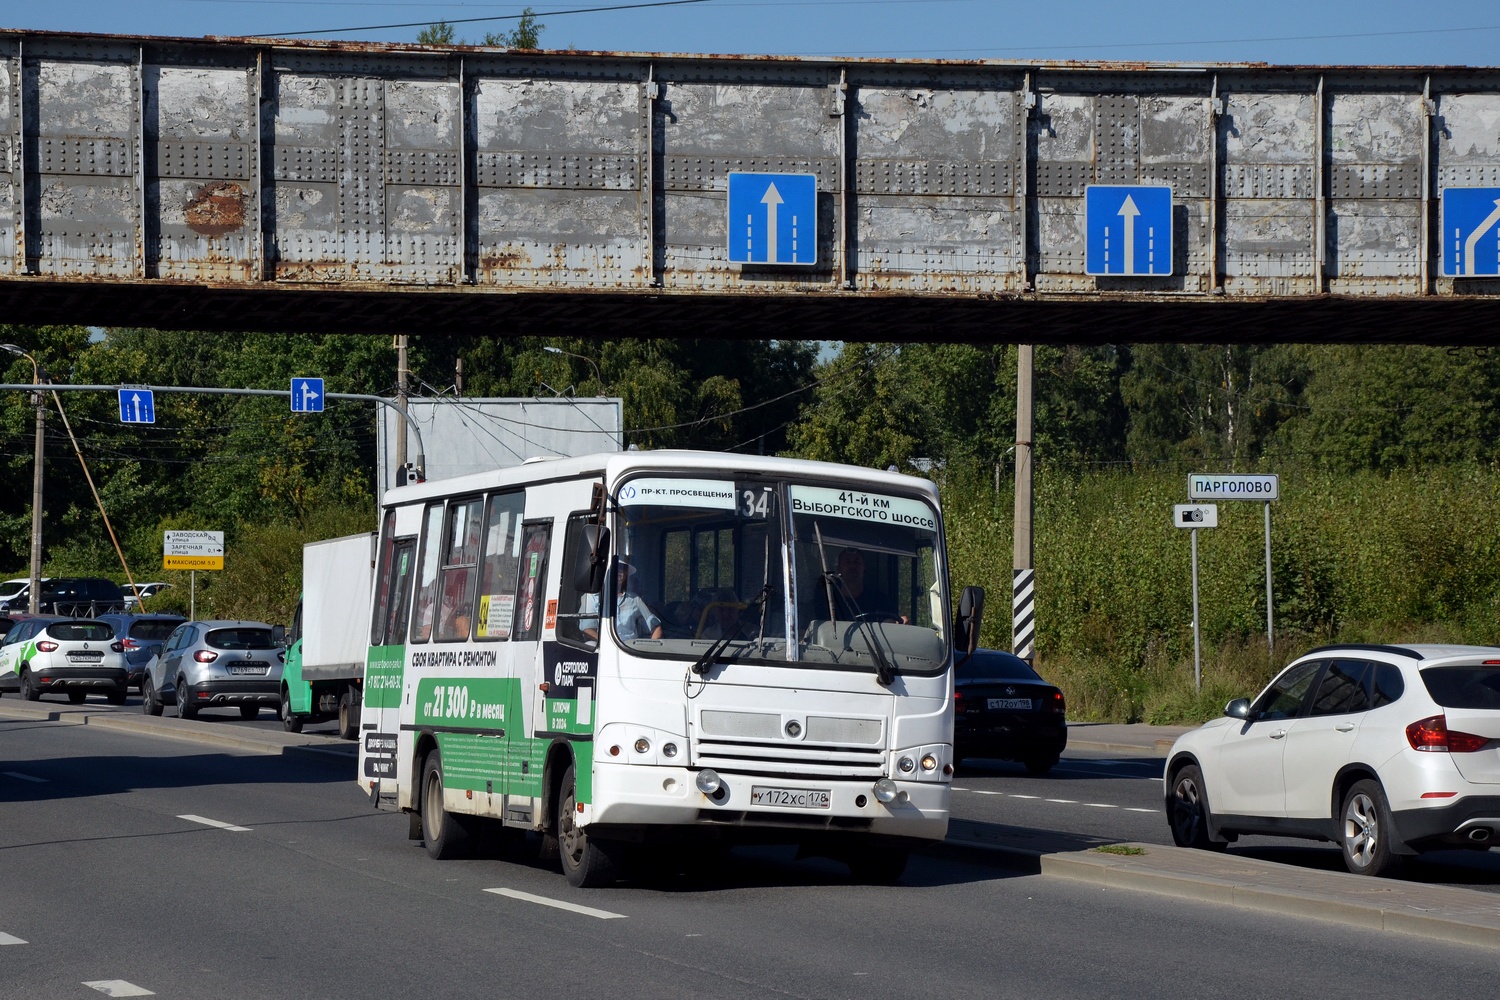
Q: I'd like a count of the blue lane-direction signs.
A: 5